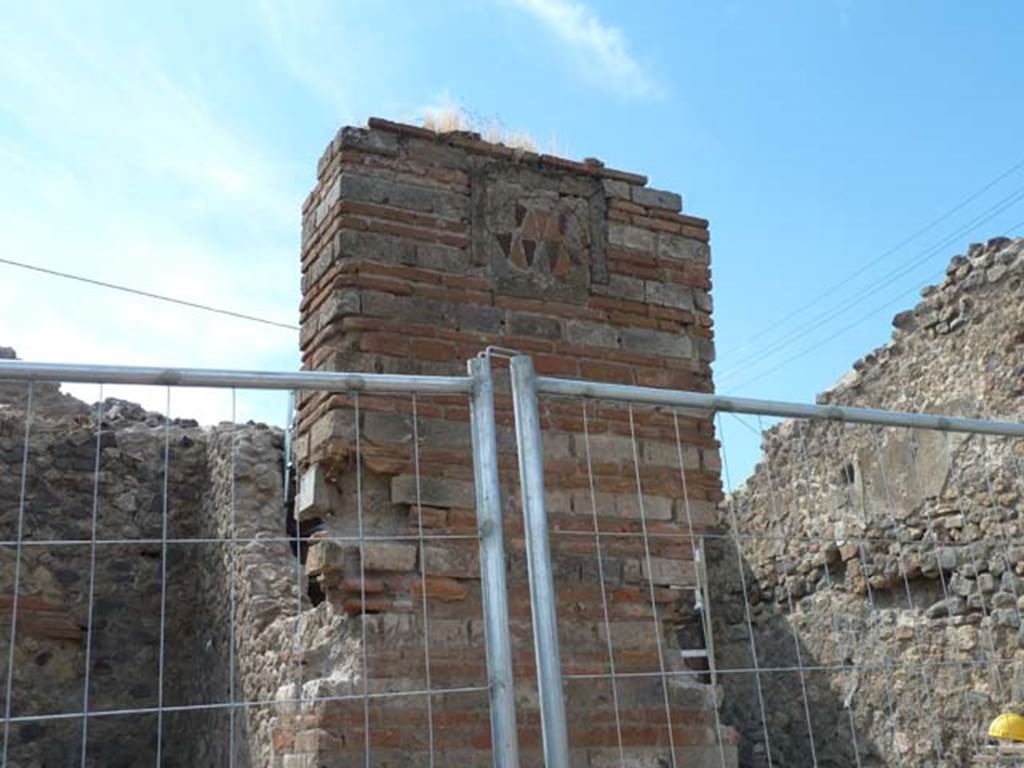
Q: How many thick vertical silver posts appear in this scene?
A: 2